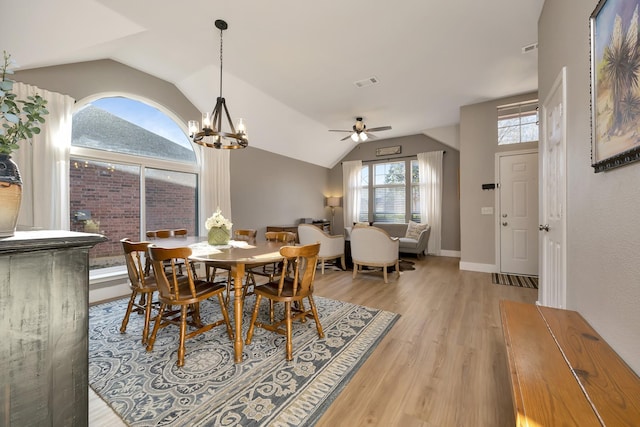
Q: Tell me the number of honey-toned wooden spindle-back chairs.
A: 6